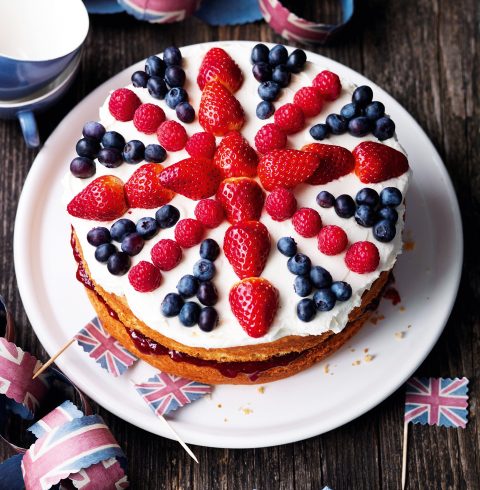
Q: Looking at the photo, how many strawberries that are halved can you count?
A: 12